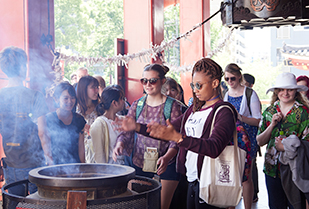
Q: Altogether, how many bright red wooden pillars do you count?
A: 3